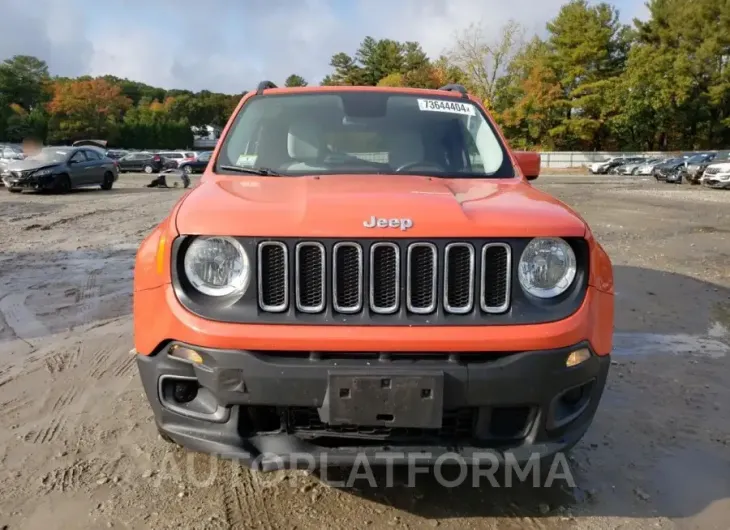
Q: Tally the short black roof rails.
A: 2